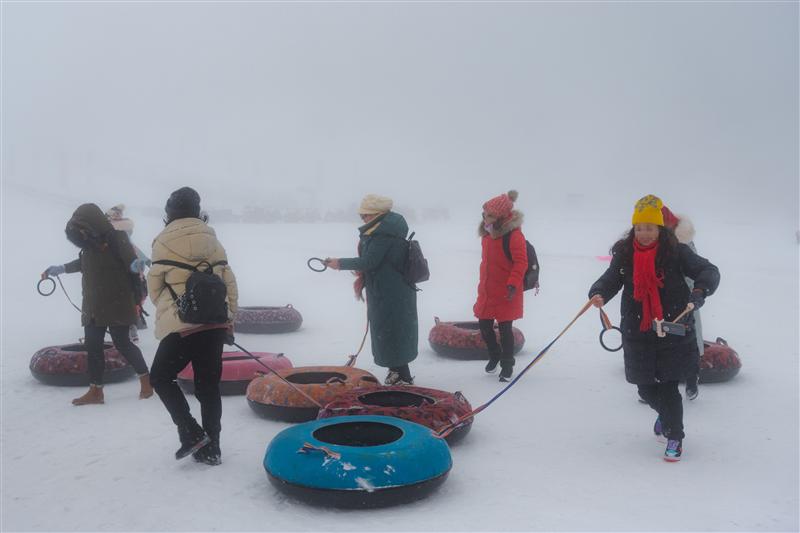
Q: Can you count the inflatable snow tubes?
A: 8